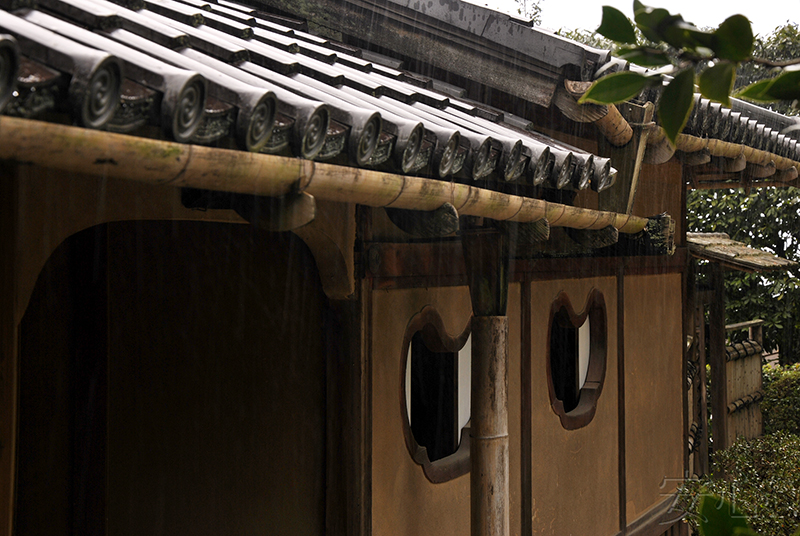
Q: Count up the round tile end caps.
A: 14